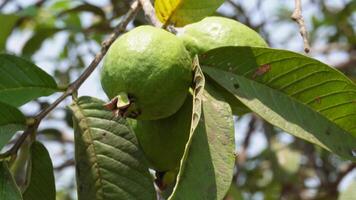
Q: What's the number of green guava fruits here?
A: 3